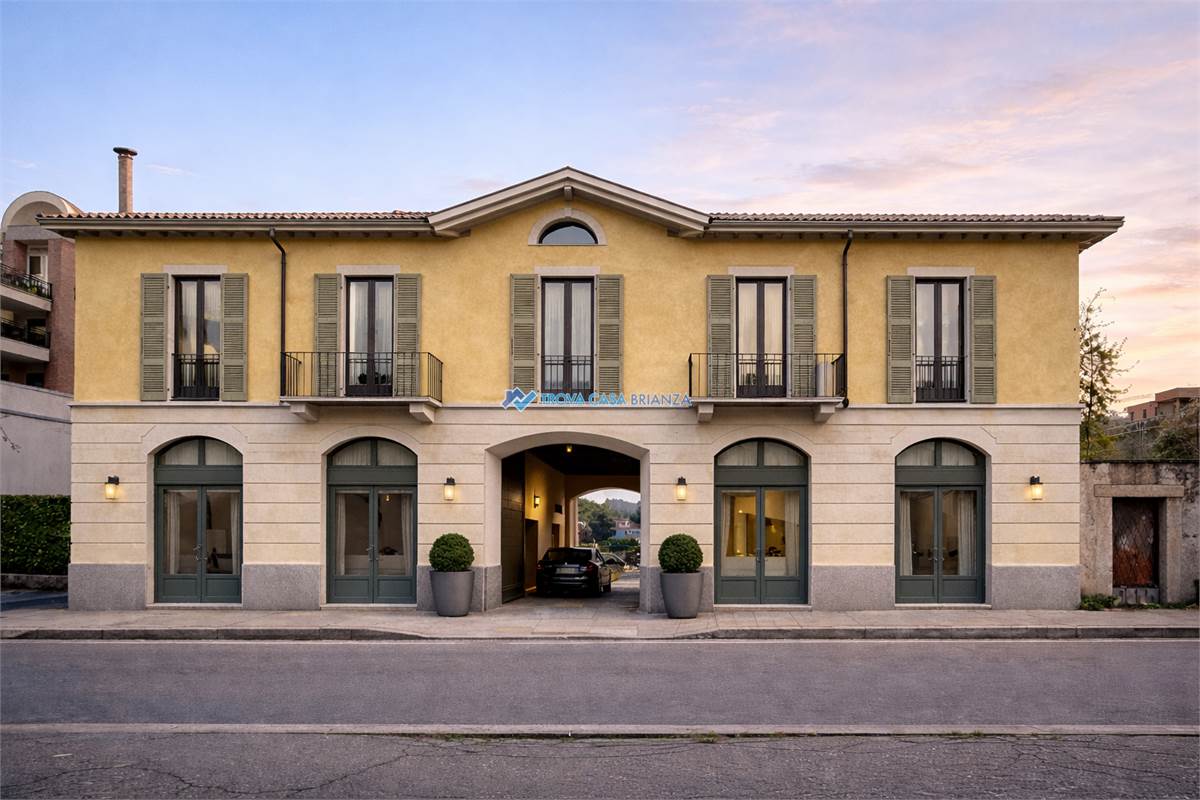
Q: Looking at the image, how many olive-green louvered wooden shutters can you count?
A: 10